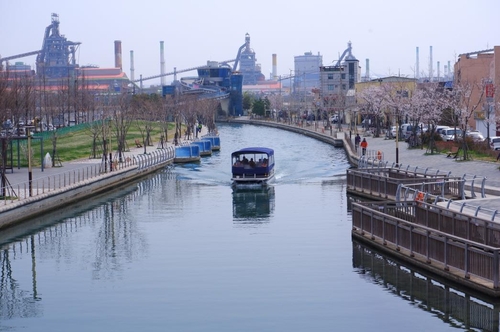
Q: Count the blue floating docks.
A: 3